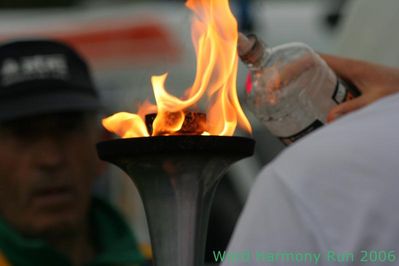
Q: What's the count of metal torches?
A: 1